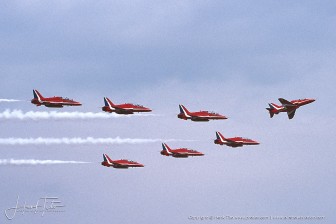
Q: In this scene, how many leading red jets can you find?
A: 1